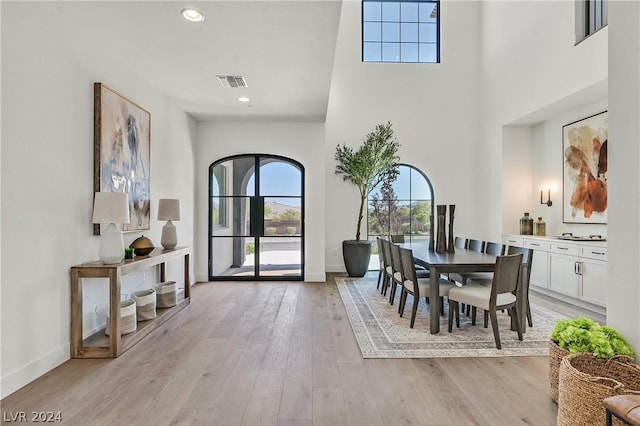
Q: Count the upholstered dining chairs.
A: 10